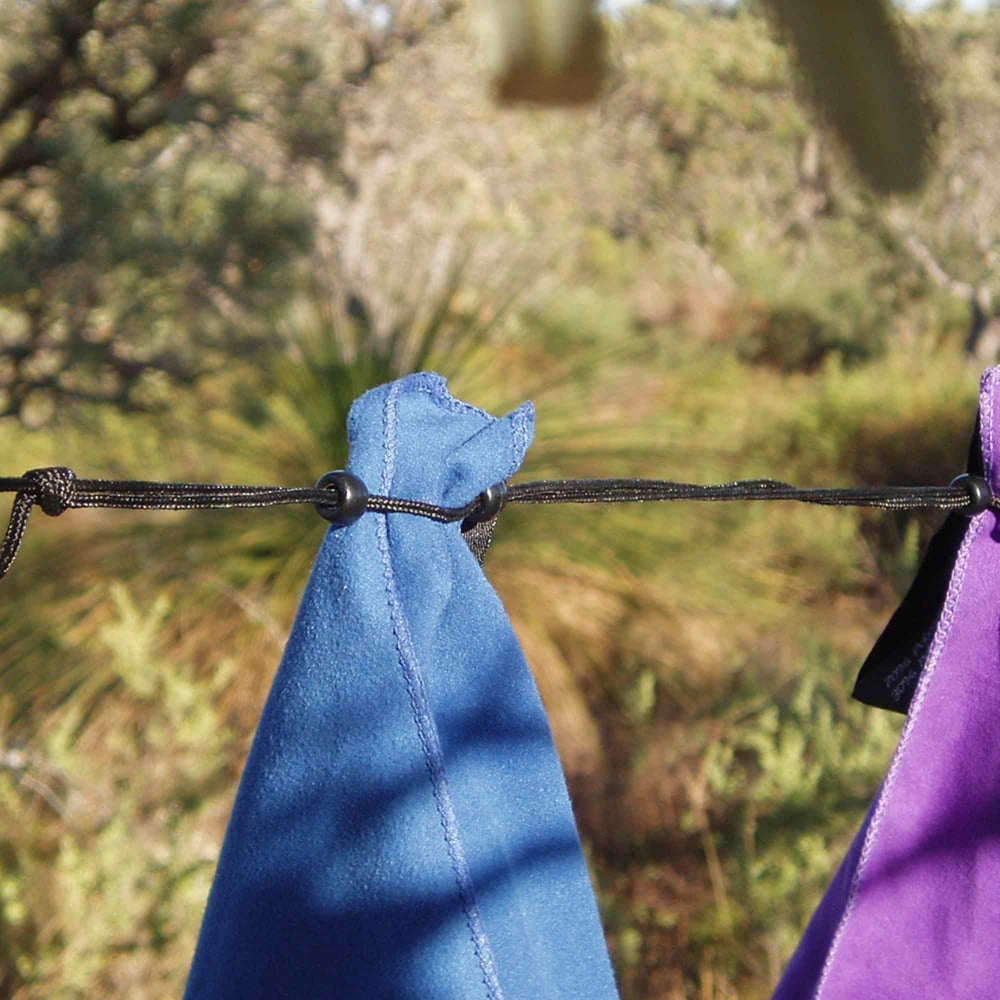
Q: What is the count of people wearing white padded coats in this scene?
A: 0